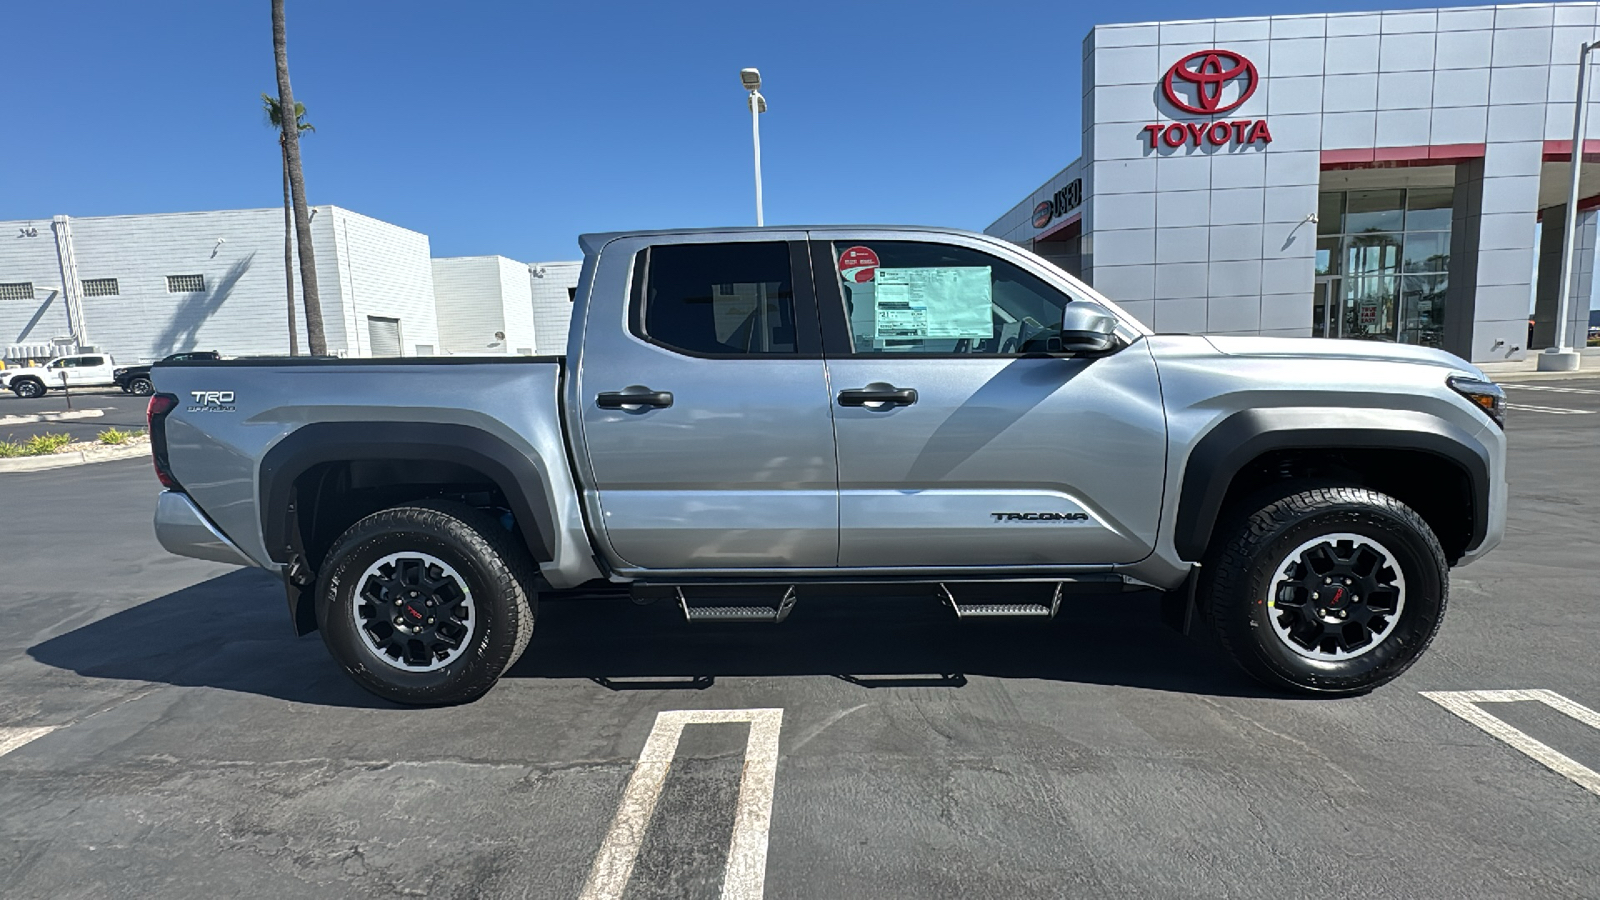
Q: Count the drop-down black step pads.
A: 2